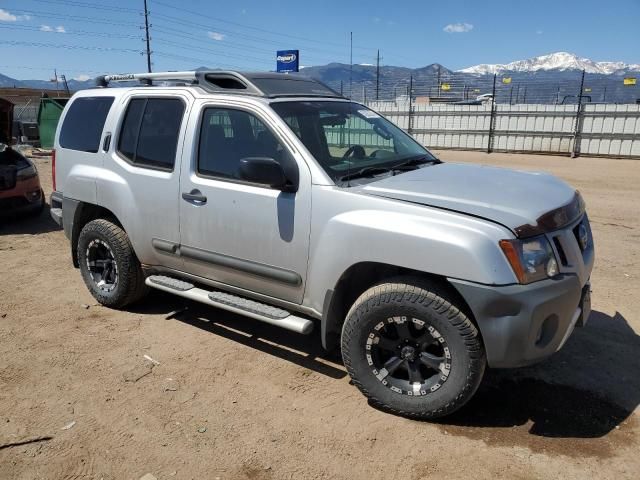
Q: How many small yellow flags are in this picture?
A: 5